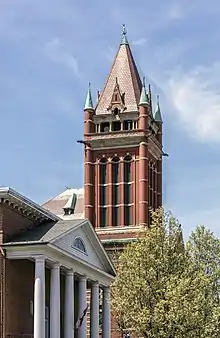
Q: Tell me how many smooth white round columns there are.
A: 6